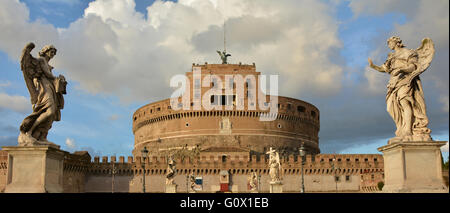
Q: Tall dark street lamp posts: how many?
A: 2